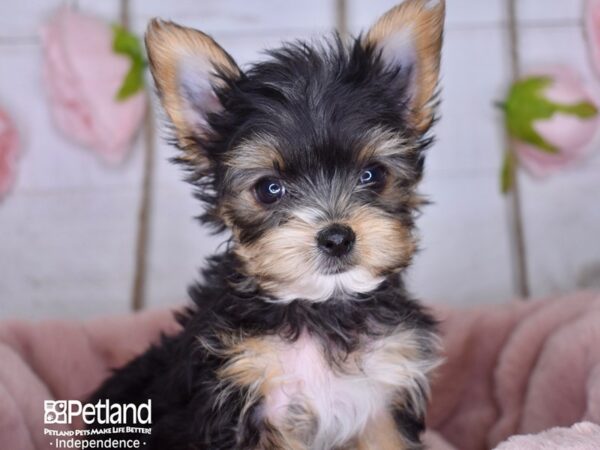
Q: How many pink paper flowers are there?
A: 4